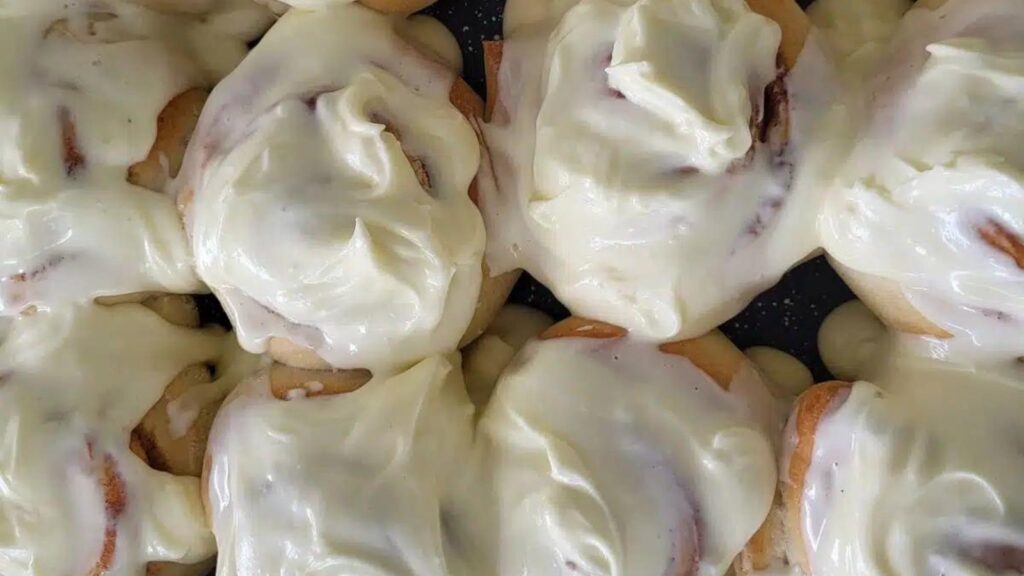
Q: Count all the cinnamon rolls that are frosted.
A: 8